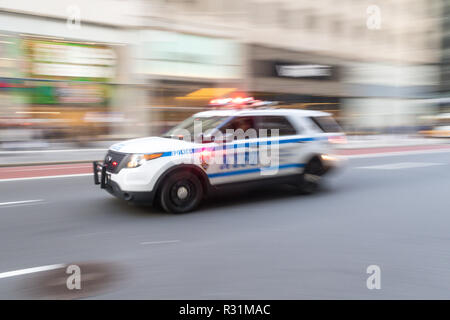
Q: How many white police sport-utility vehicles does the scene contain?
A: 1